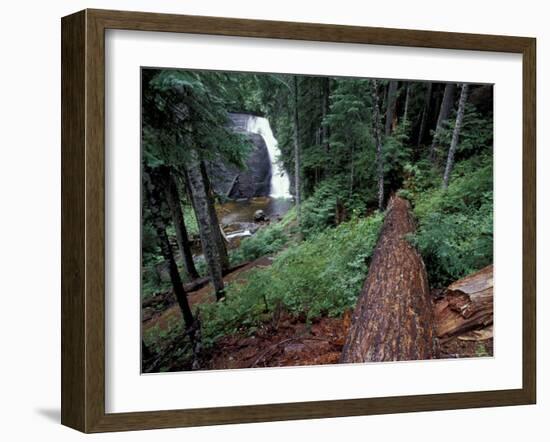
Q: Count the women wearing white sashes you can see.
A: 0